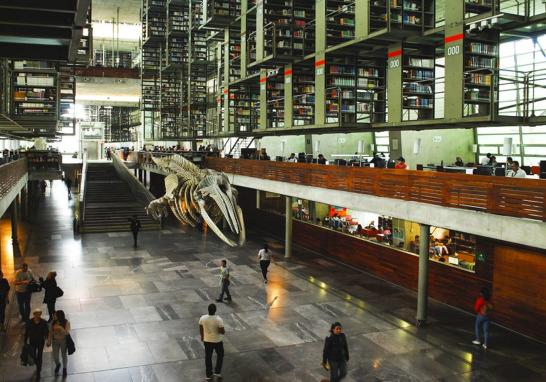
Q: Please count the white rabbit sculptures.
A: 0